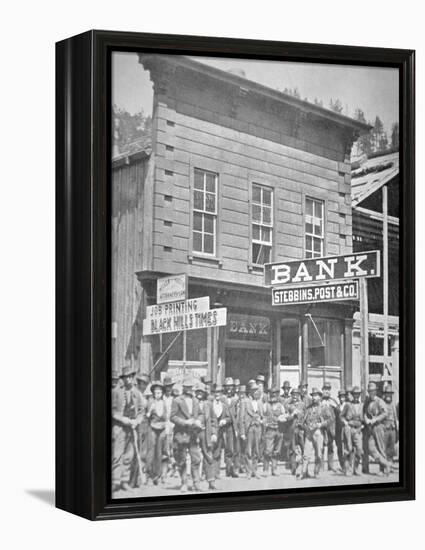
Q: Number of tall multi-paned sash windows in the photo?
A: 3